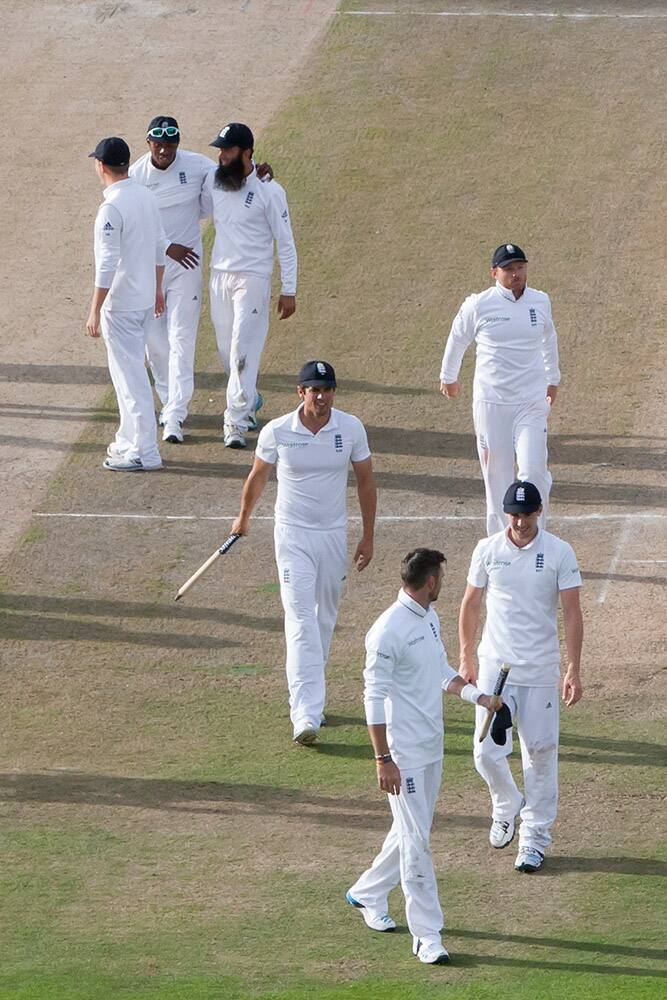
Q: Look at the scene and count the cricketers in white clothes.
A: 7